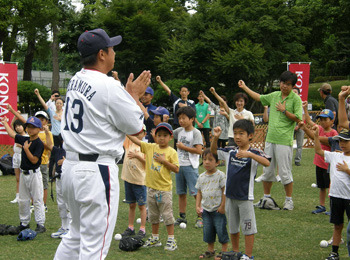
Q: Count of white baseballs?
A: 5